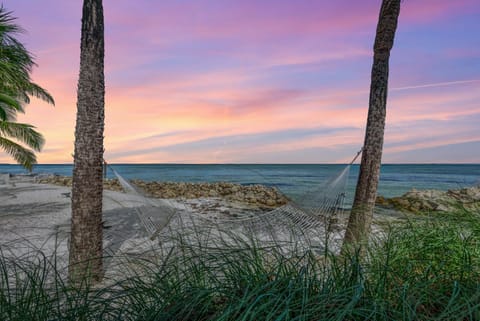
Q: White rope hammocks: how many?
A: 1